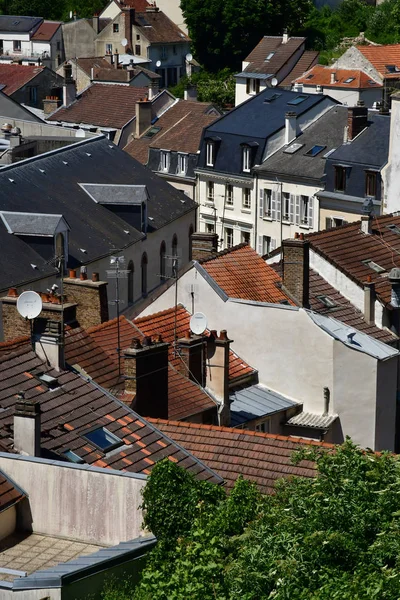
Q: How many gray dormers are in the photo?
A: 2